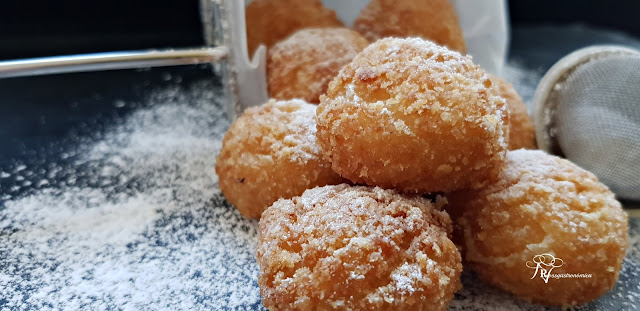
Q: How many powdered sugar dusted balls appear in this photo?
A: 8